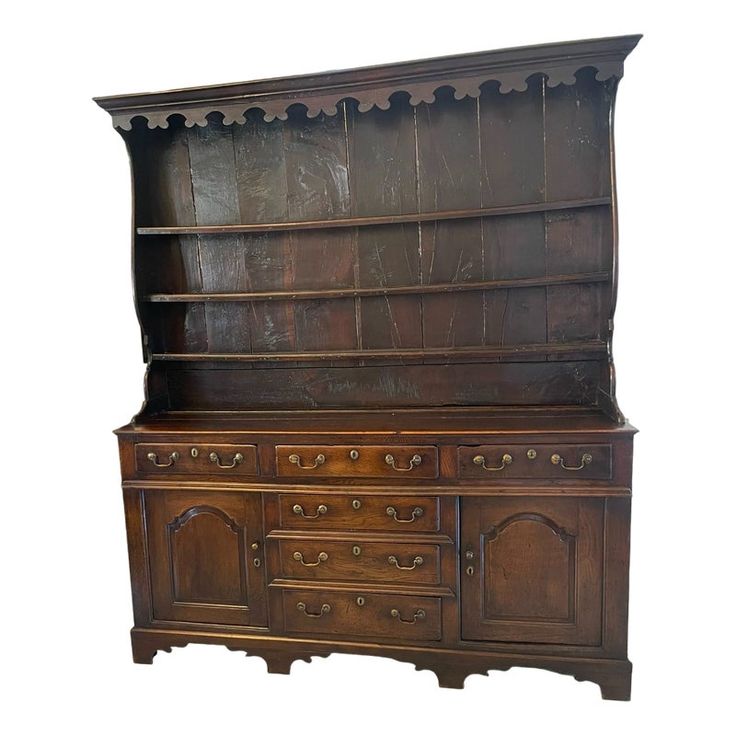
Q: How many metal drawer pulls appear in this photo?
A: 12